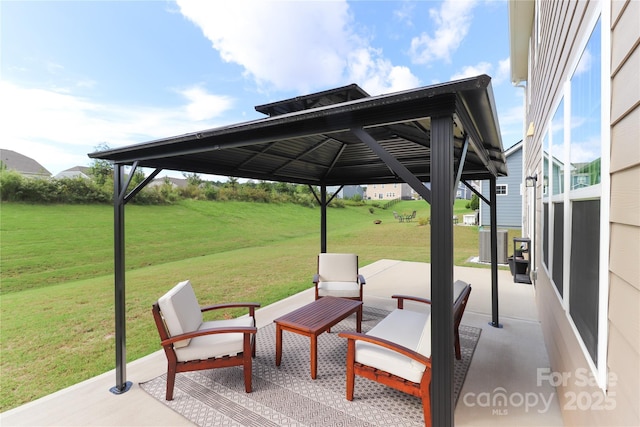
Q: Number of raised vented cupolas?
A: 1